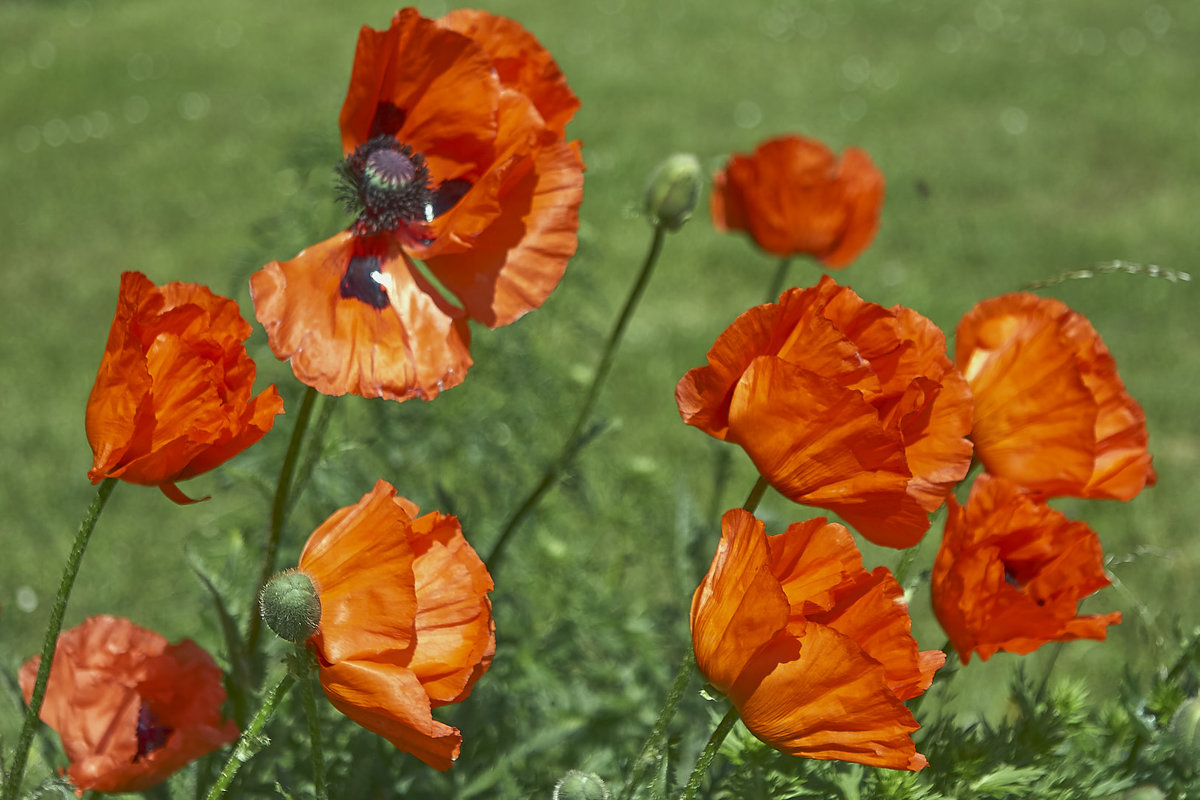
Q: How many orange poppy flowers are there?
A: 9